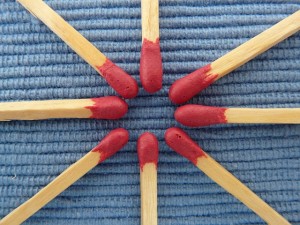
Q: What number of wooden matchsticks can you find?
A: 8